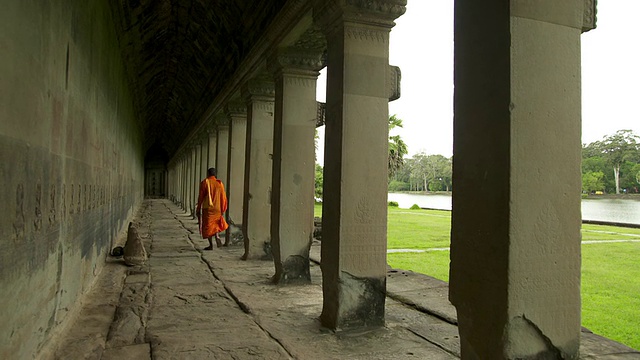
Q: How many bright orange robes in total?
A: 1